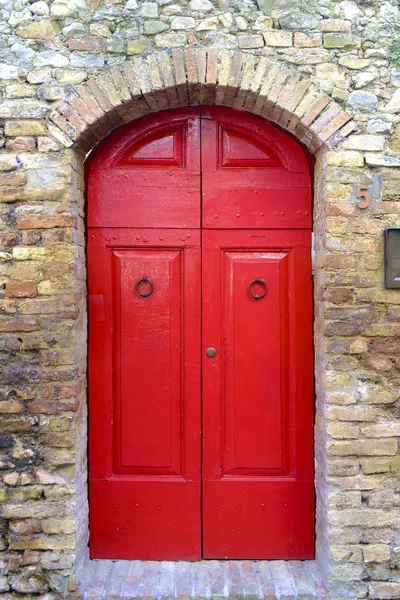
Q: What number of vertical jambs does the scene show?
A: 2